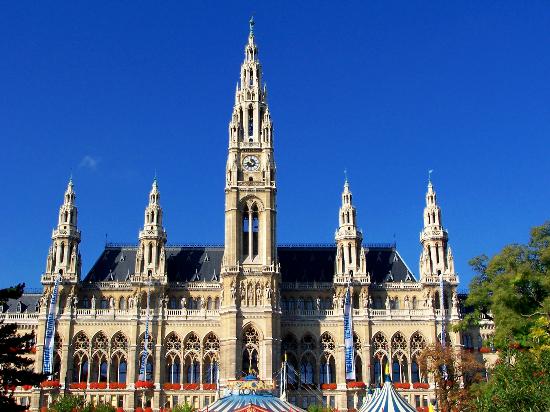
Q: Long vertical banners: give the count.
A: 4